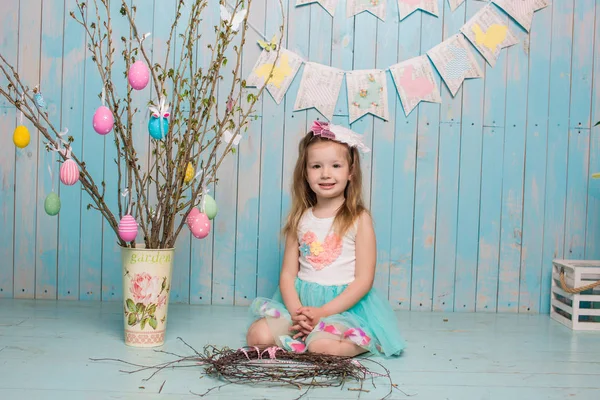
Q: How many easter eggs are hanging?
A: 11